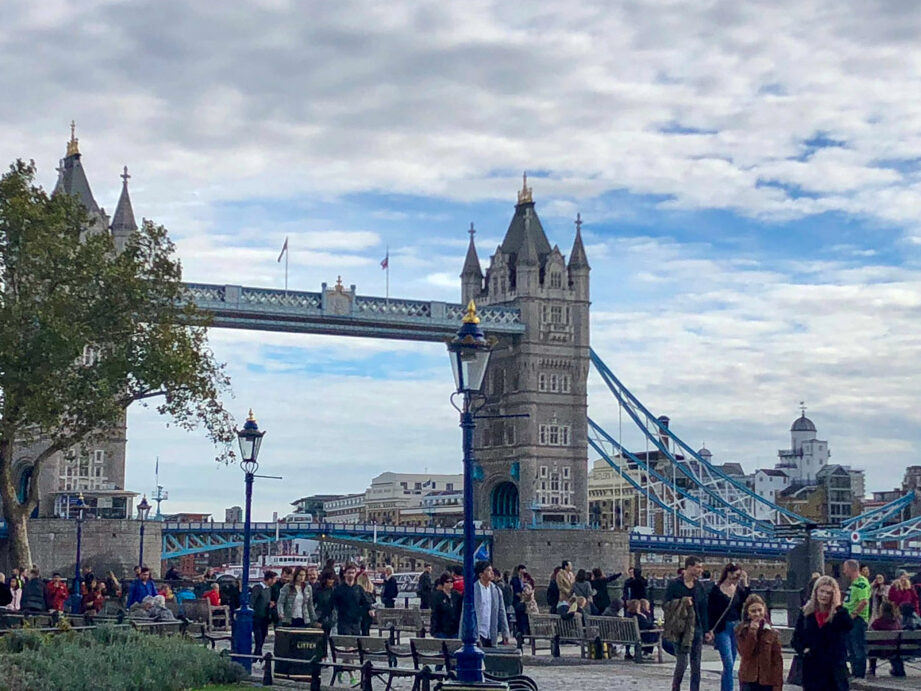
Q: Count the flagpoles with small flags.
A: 2